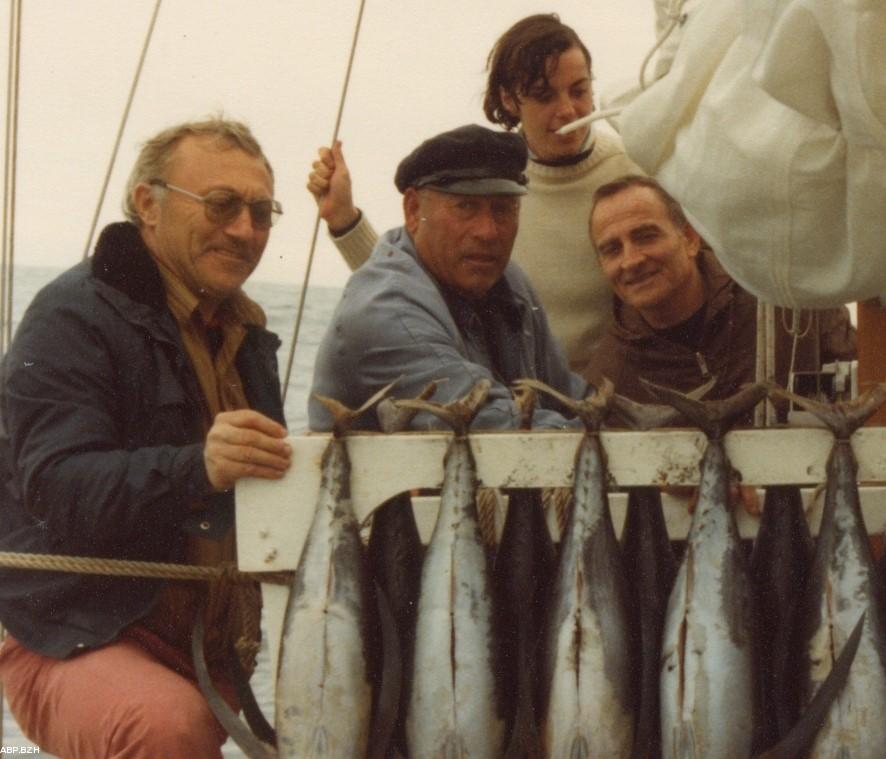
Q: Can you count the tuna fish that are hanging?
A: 9